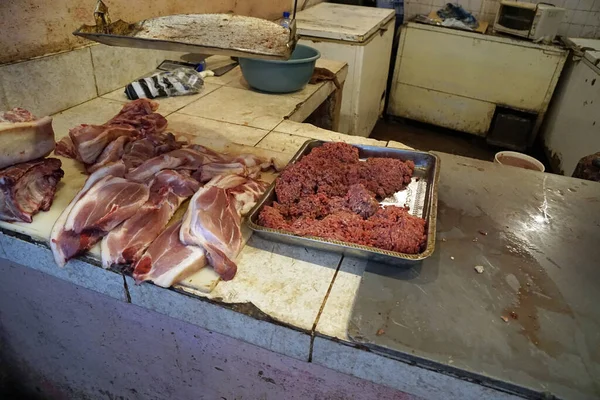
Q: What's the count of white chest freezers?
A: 3